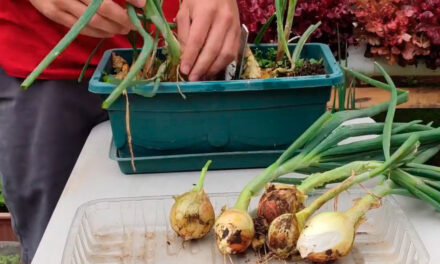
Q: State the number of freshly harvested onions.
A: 5